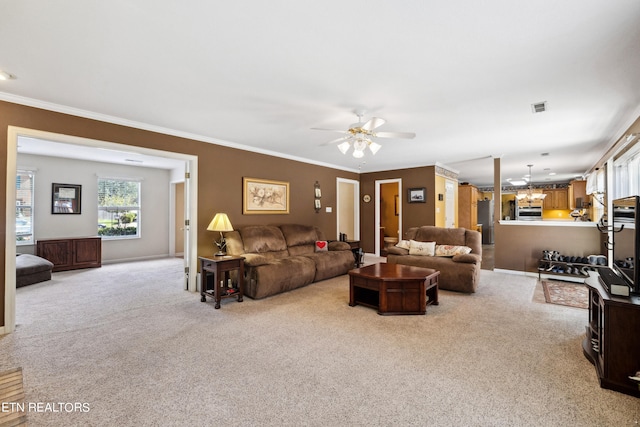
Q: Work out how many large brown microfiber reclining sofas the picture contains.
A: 2